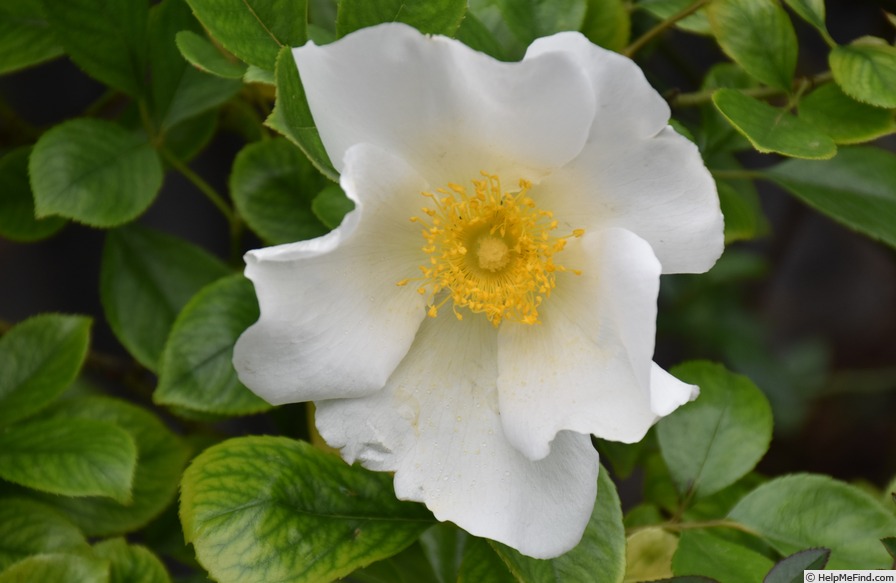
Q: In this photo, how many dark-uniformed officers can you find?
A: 0